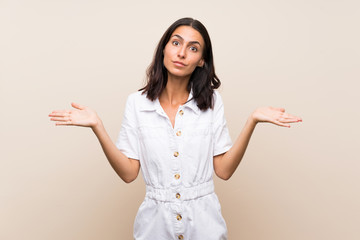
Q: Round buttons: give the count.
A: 7